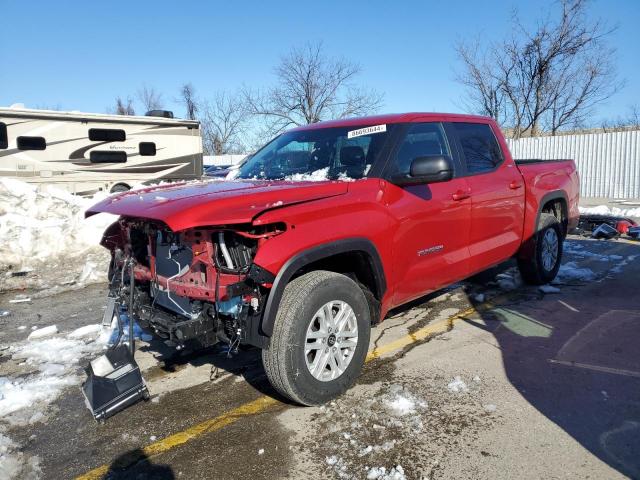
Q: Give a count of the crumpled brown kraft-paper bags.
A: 0